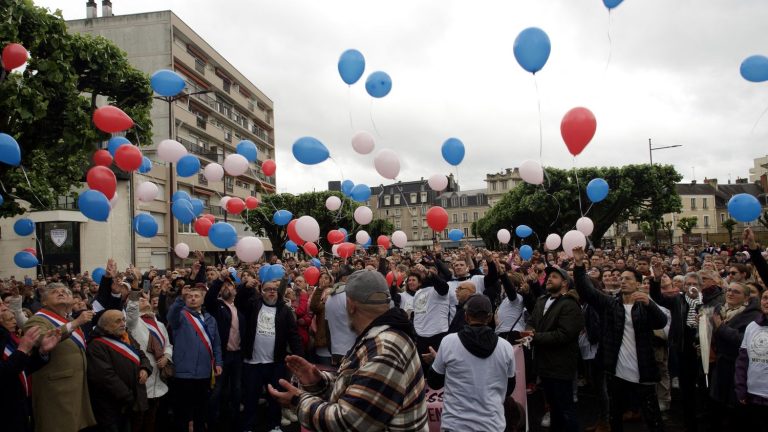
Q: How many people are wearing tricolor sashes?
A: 5